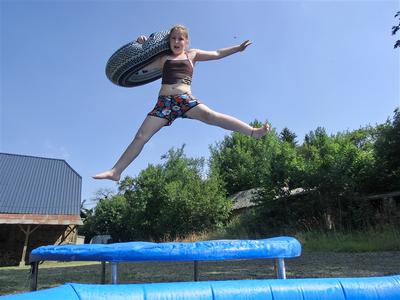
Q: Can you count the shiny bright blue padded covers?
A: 2